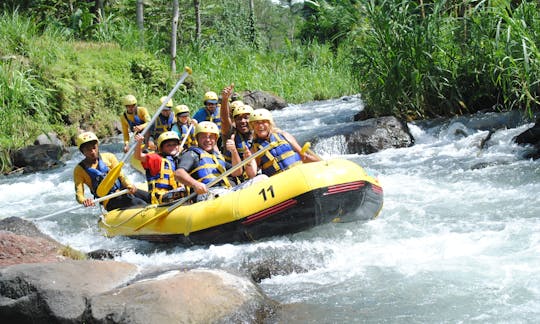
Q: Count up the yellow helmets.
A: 10